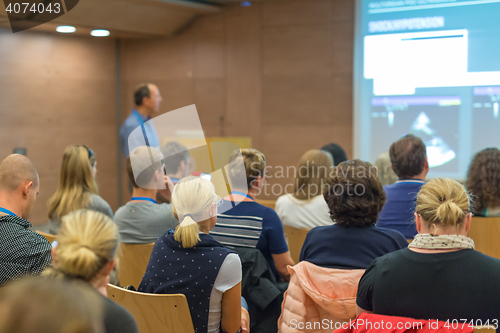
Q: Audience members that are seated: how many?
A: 15